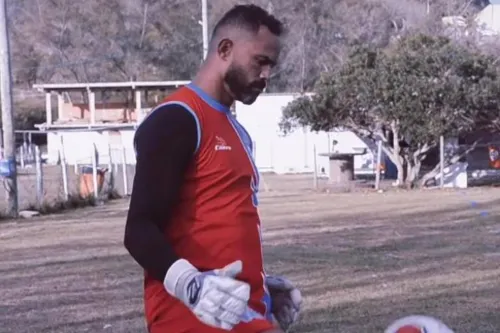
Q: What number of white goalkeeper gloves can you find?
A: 2